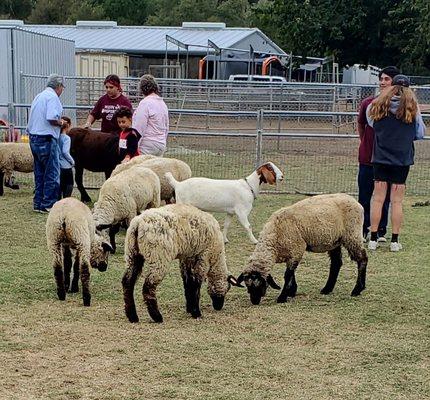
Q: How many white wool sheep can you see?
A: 7